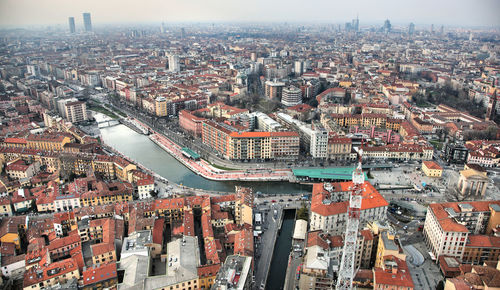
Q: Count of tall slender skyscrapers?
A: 2